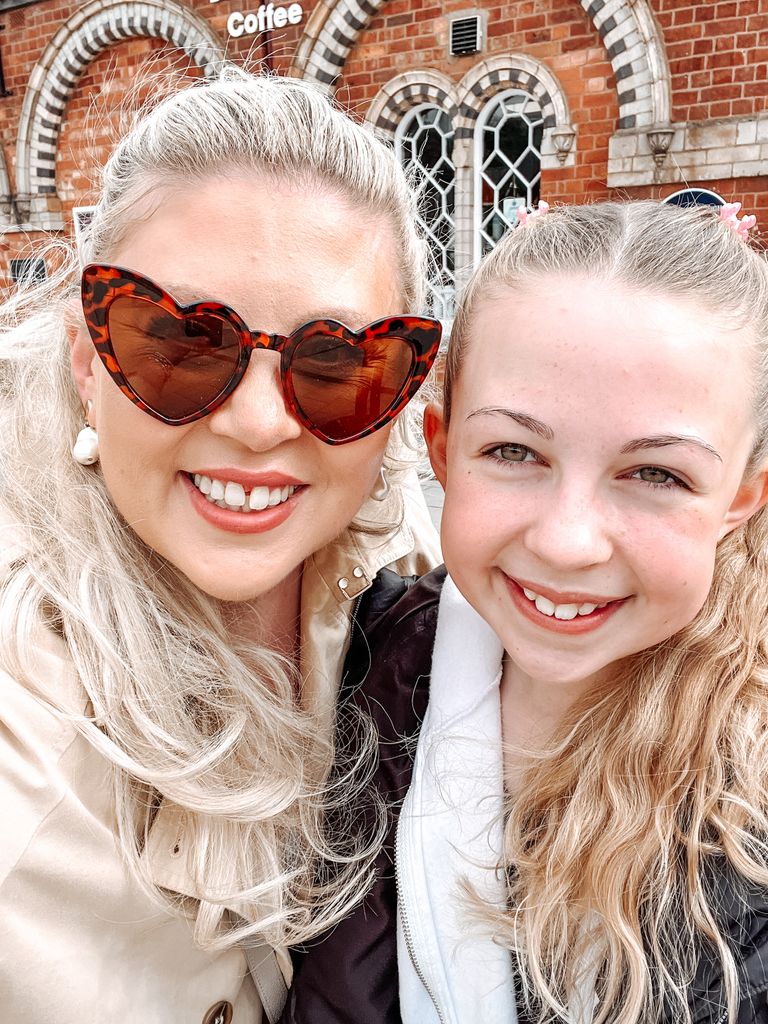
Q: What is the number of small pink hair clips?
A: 2